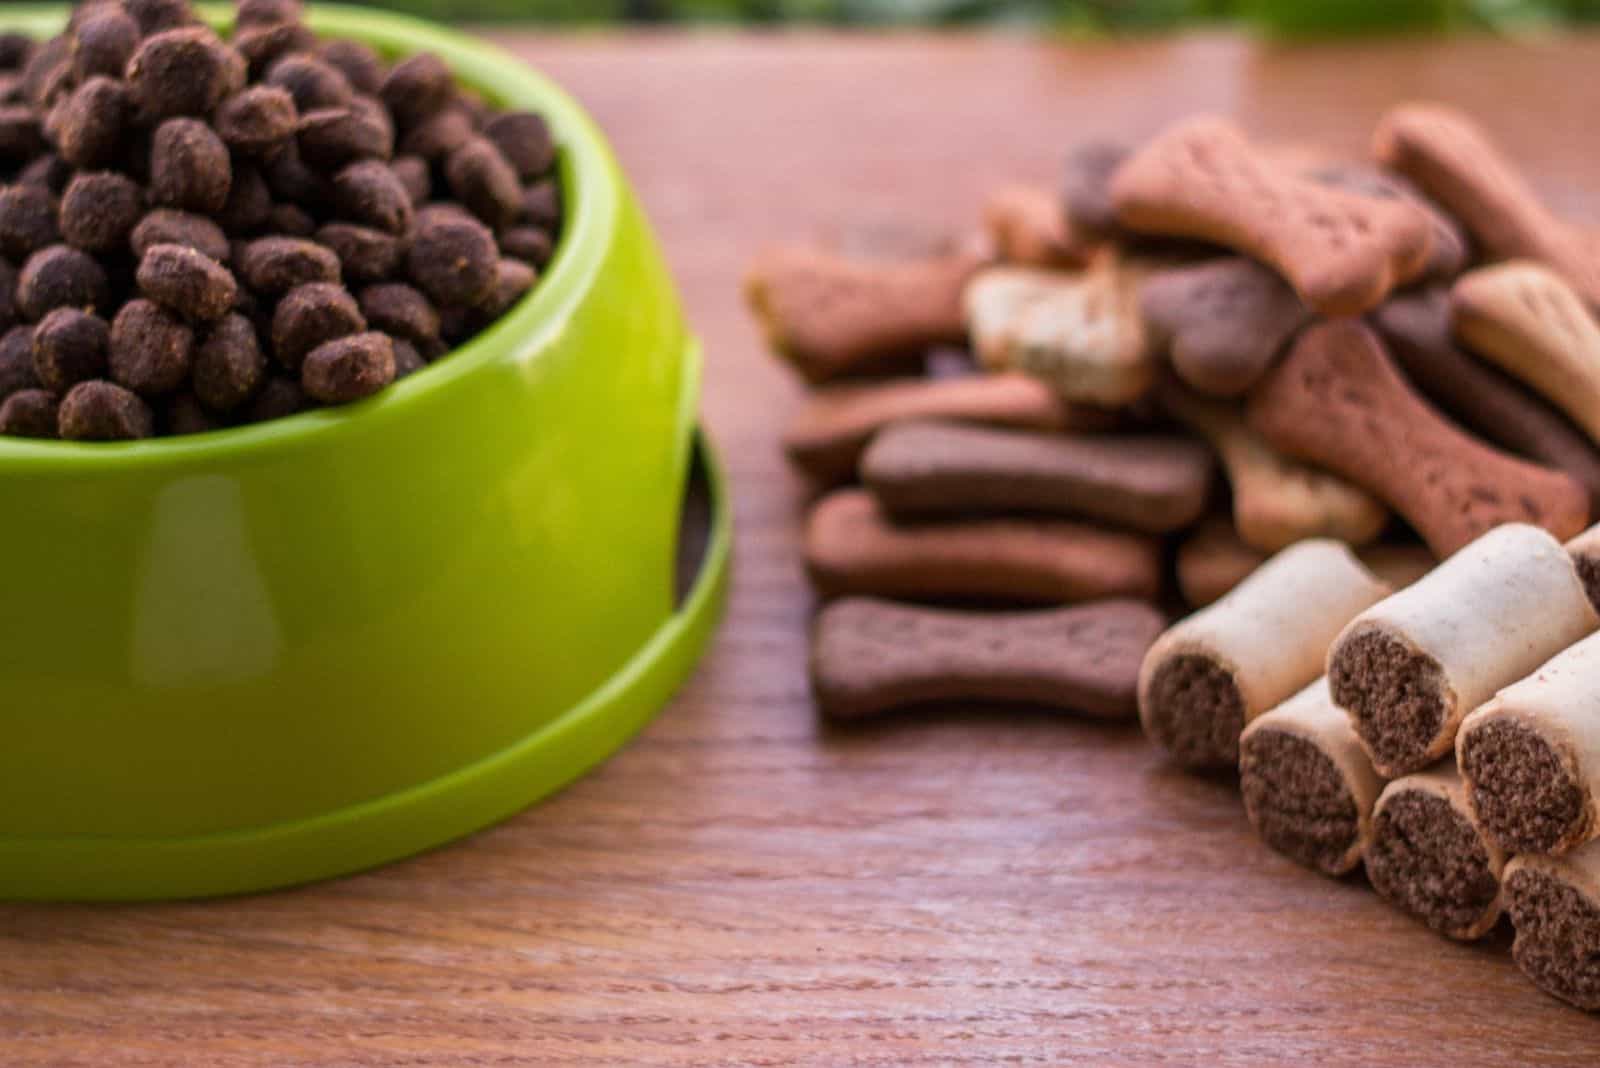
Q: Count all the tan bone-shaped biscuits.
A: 3